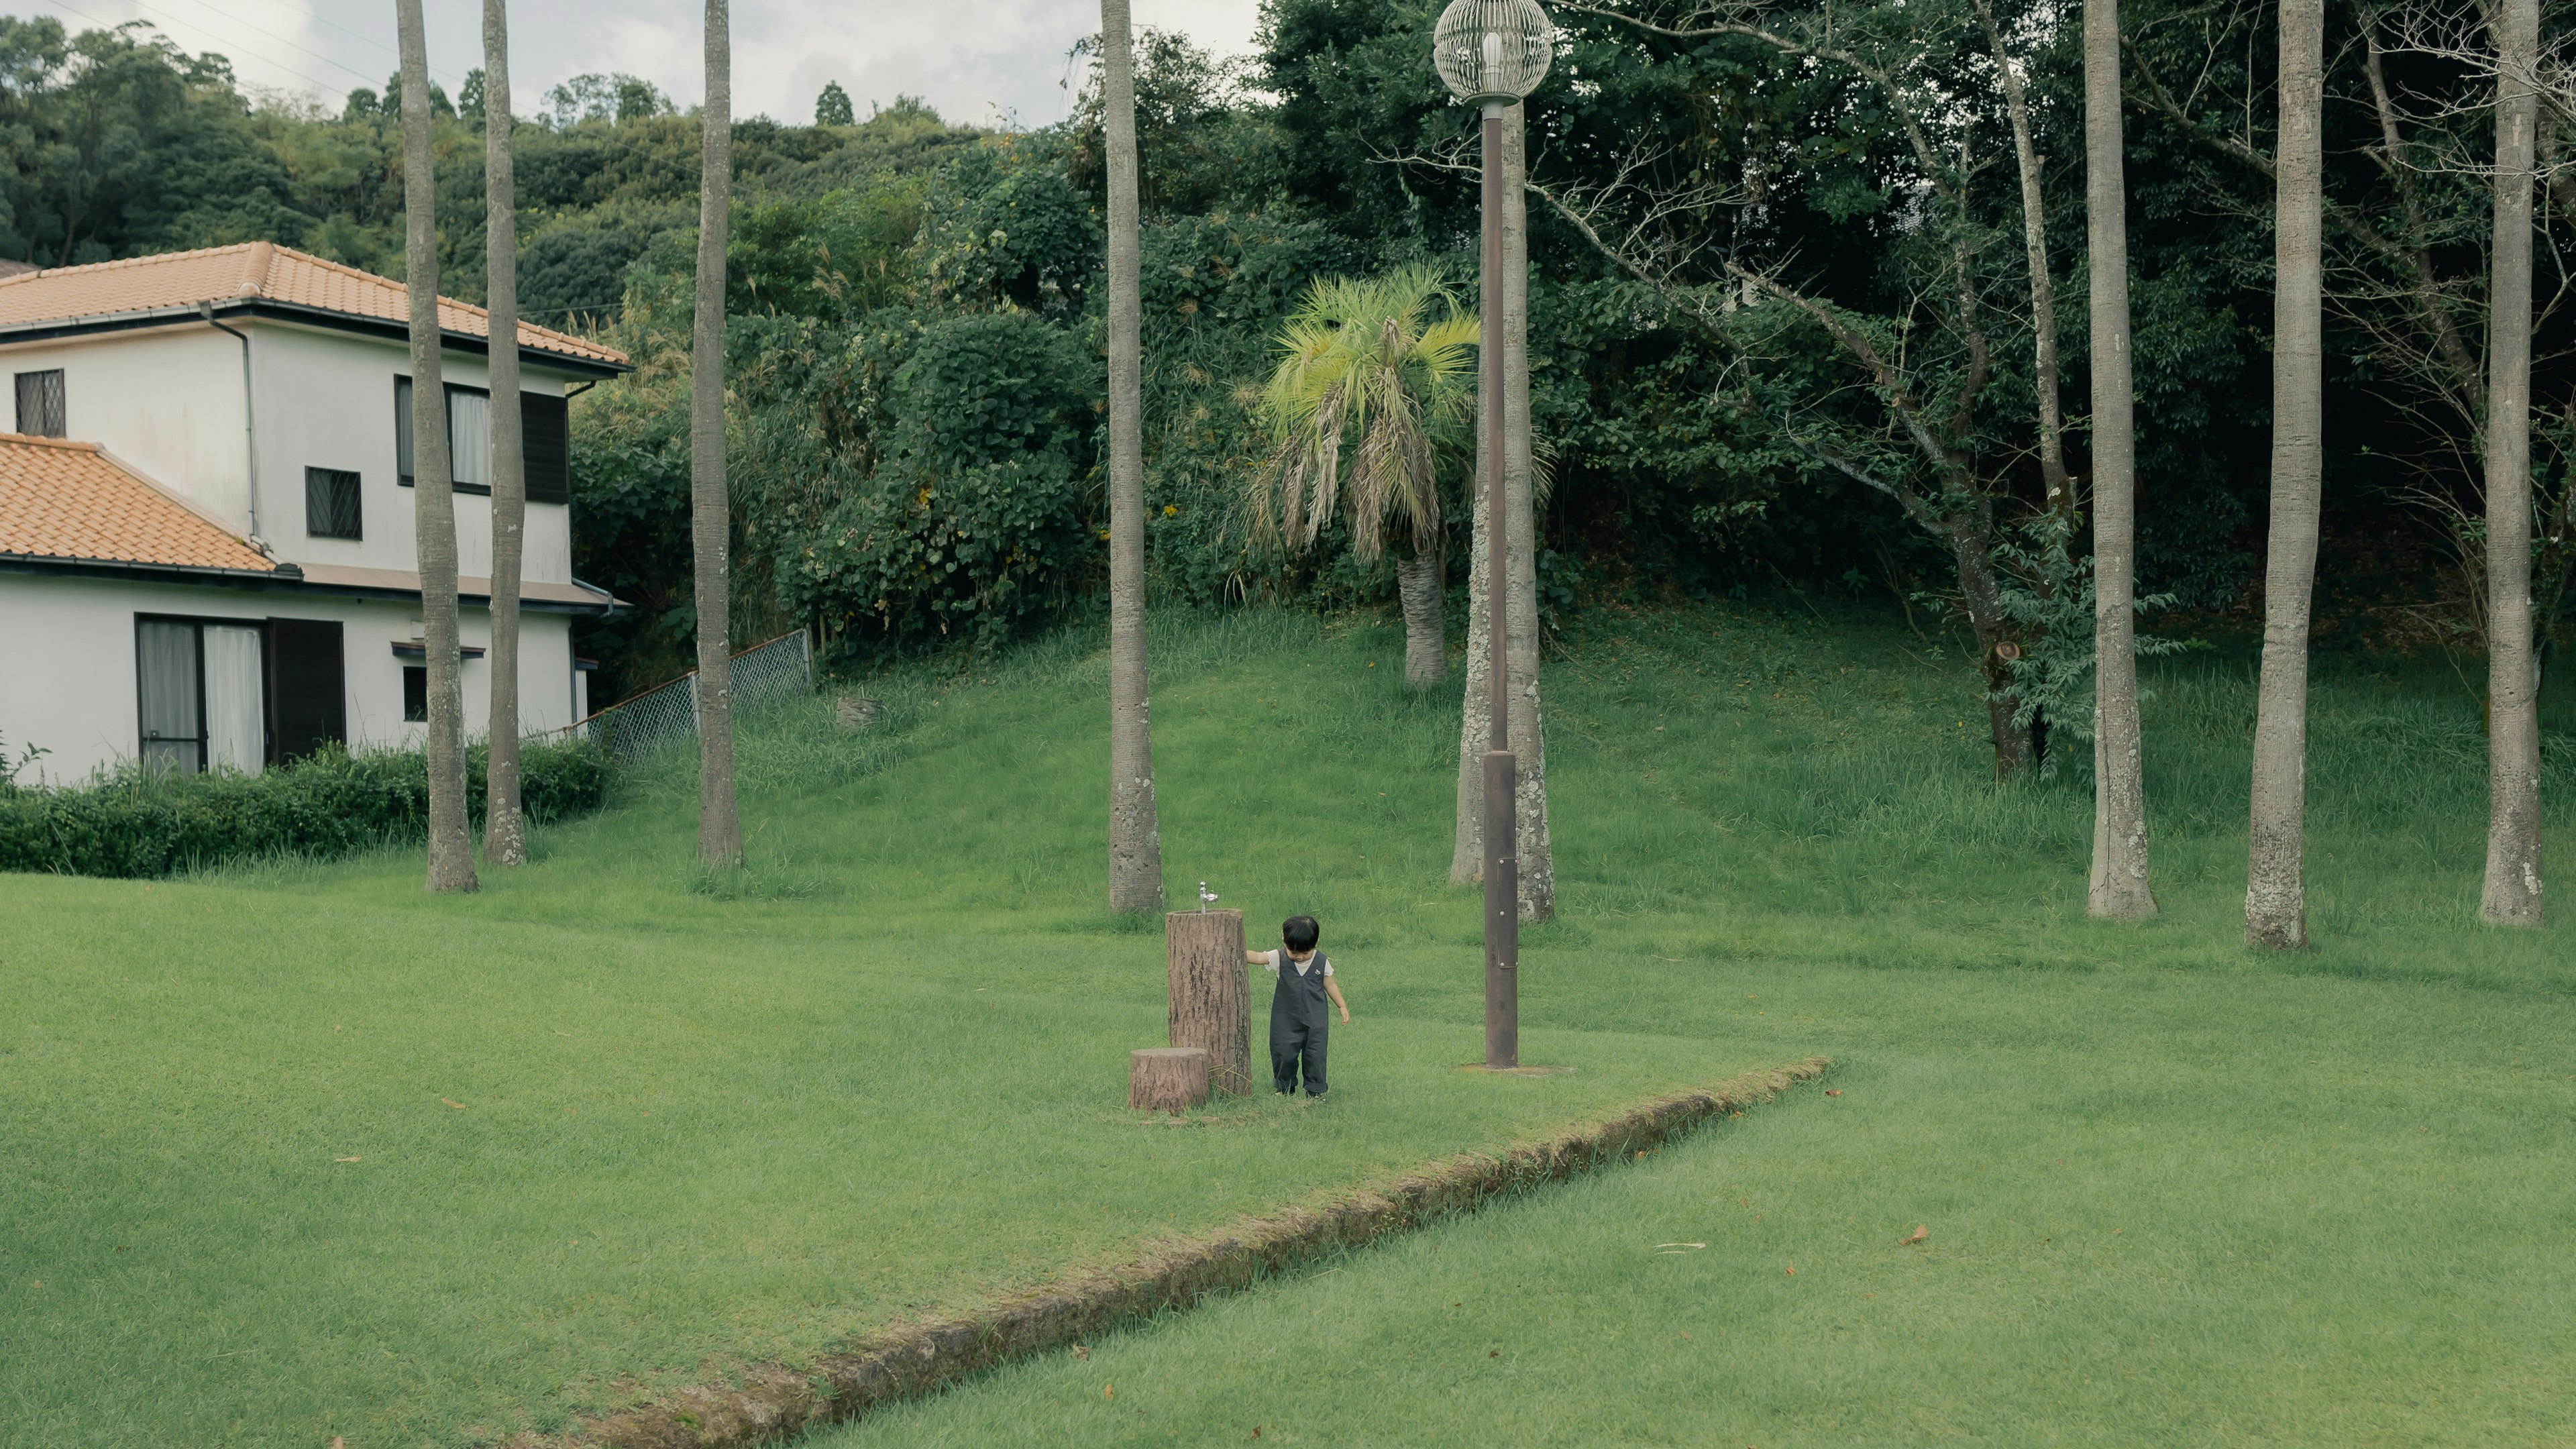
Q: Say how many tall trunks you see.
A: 9